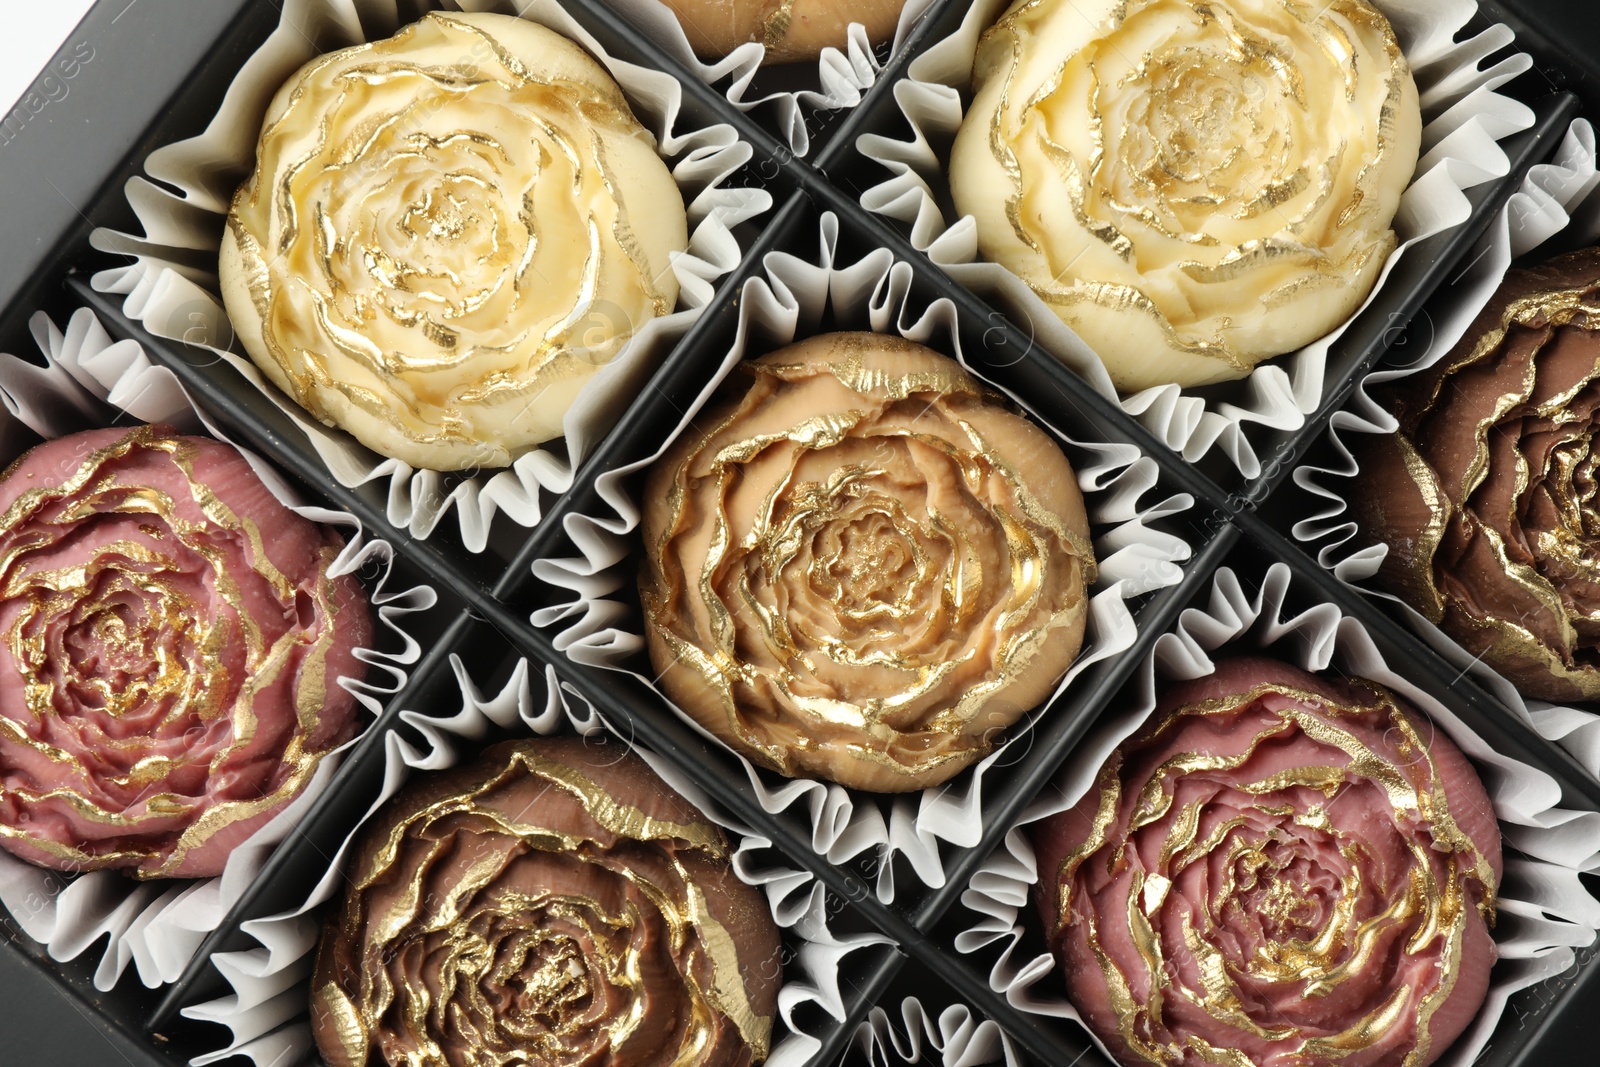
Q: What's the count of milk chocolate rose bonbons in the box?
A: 2